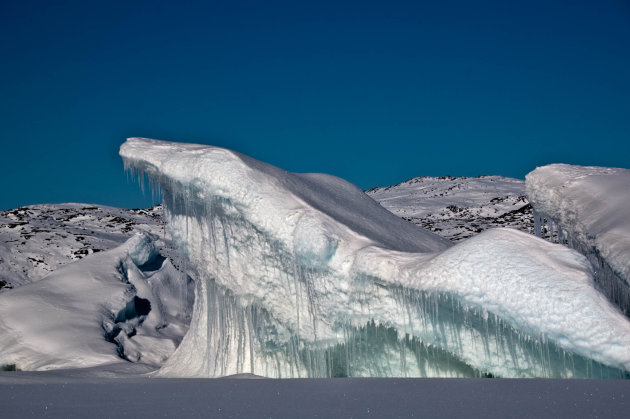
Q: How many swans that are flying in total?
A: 0